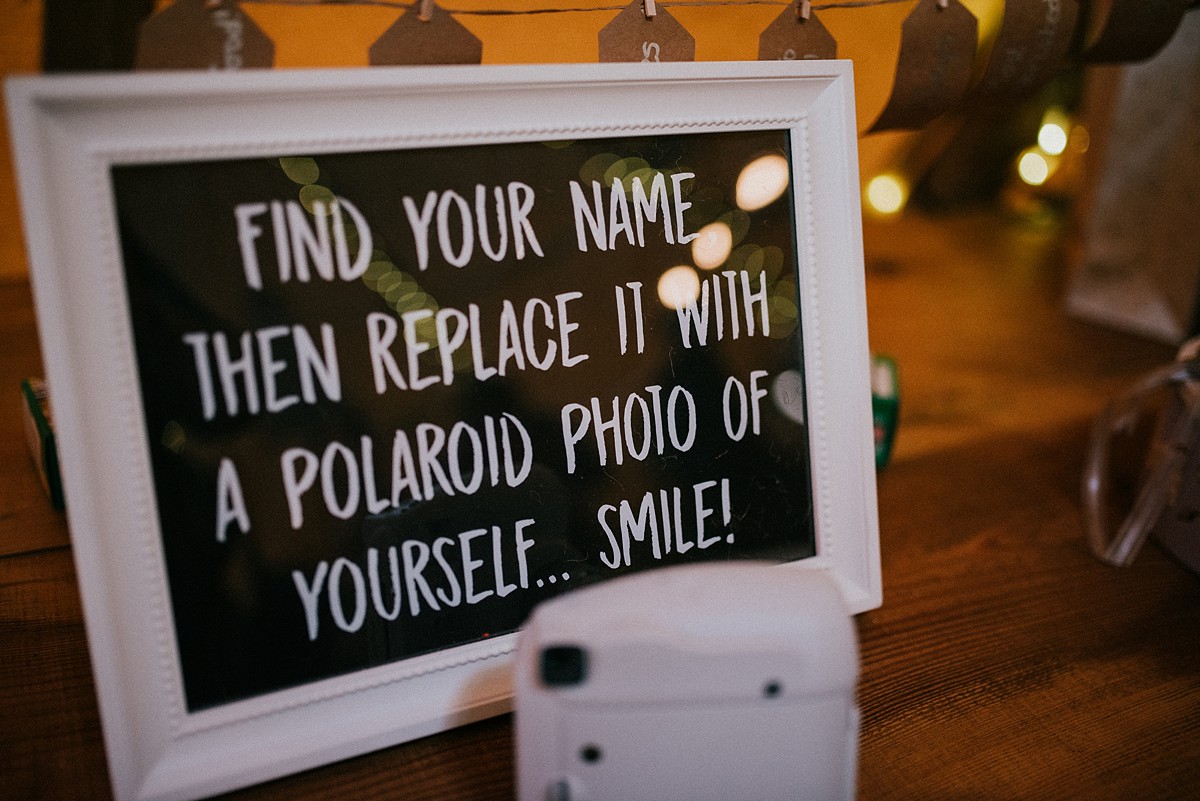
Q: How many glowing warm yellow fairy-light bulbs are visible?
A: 3